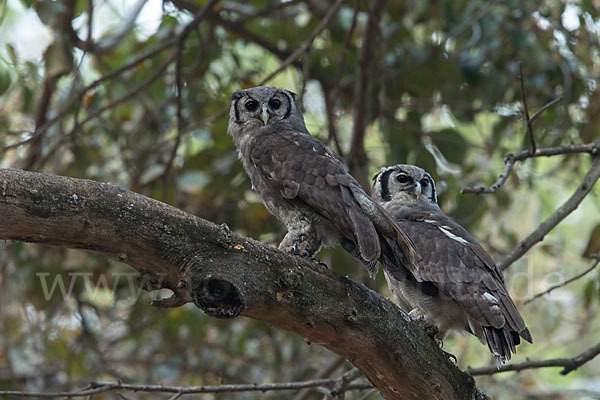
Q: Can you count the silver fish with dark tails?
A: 0